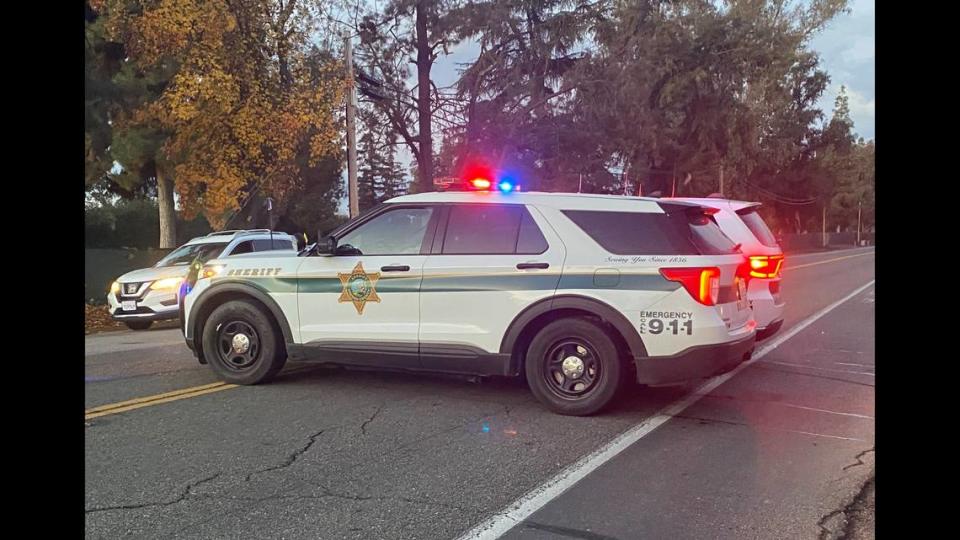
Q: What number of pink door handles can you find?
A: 0